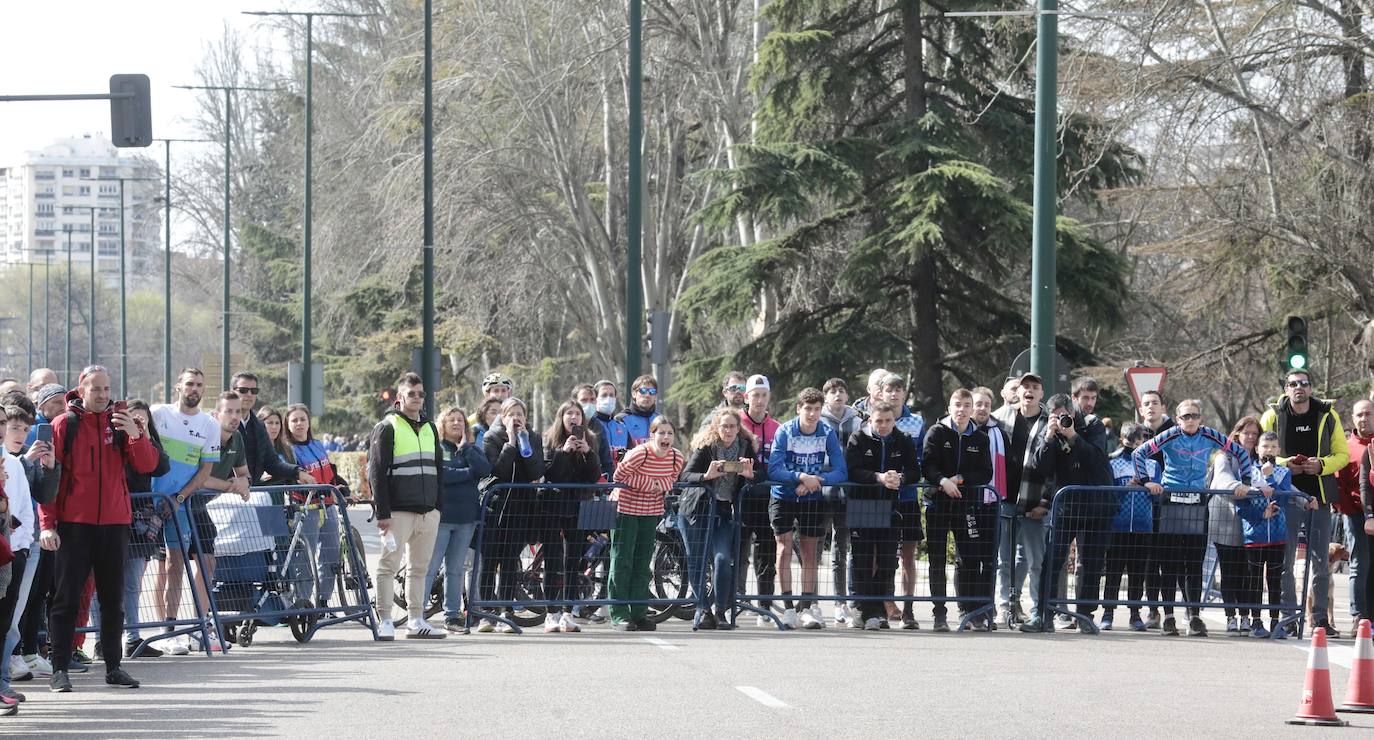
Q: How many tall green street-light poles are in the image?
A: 11